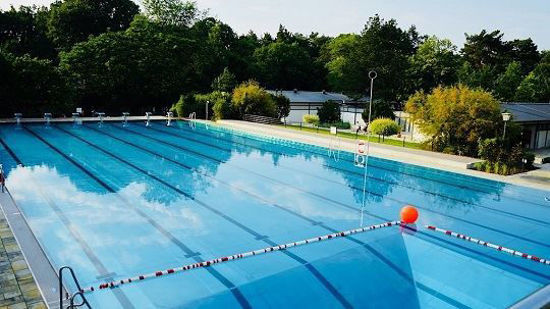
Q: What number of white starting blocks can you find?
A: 7